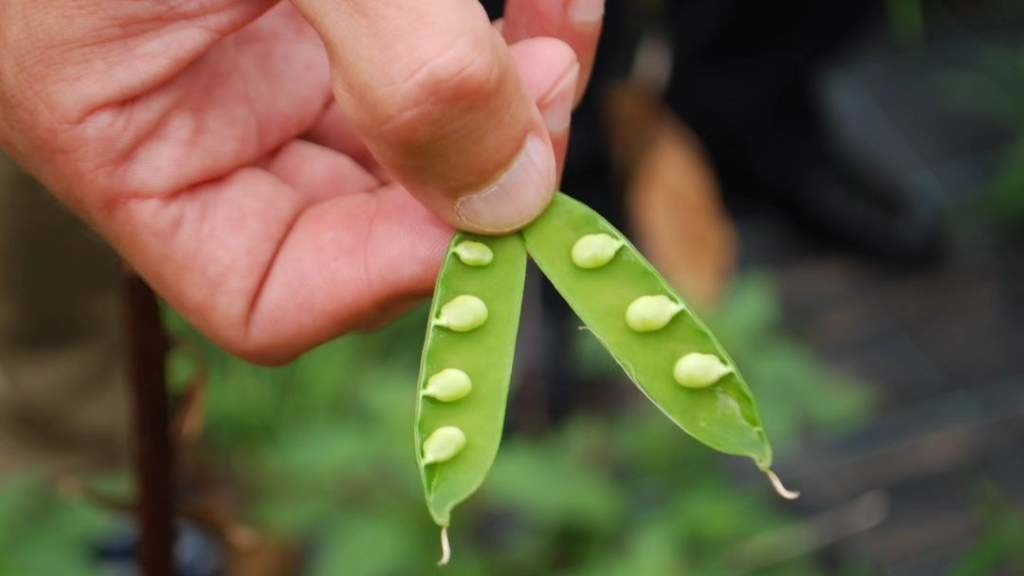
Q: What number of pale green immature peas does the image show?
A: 7